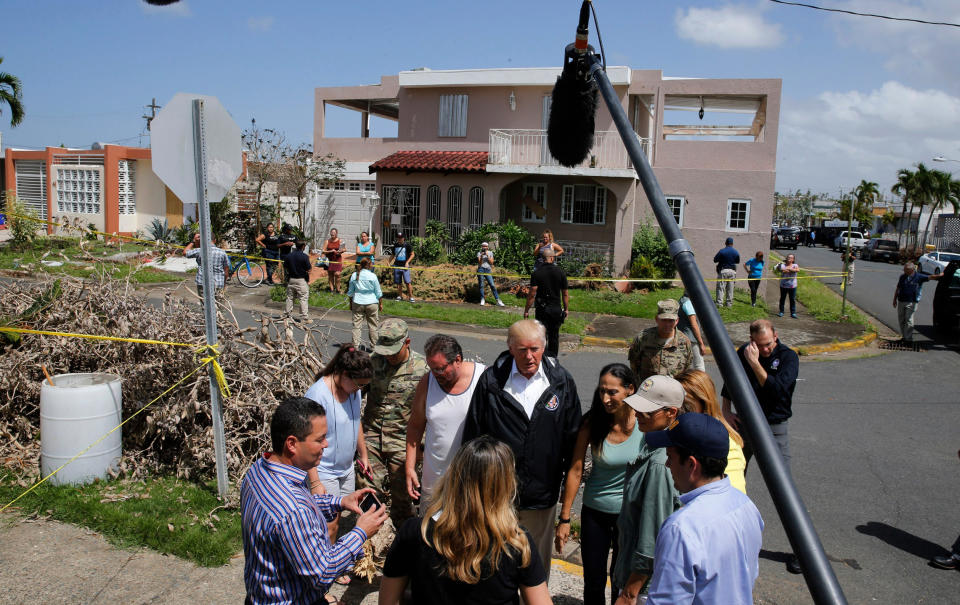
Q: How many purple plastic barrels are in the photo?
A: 0